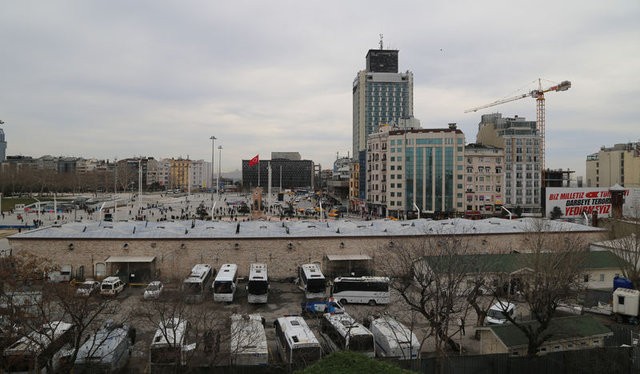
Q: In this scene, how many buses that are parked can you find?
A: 12